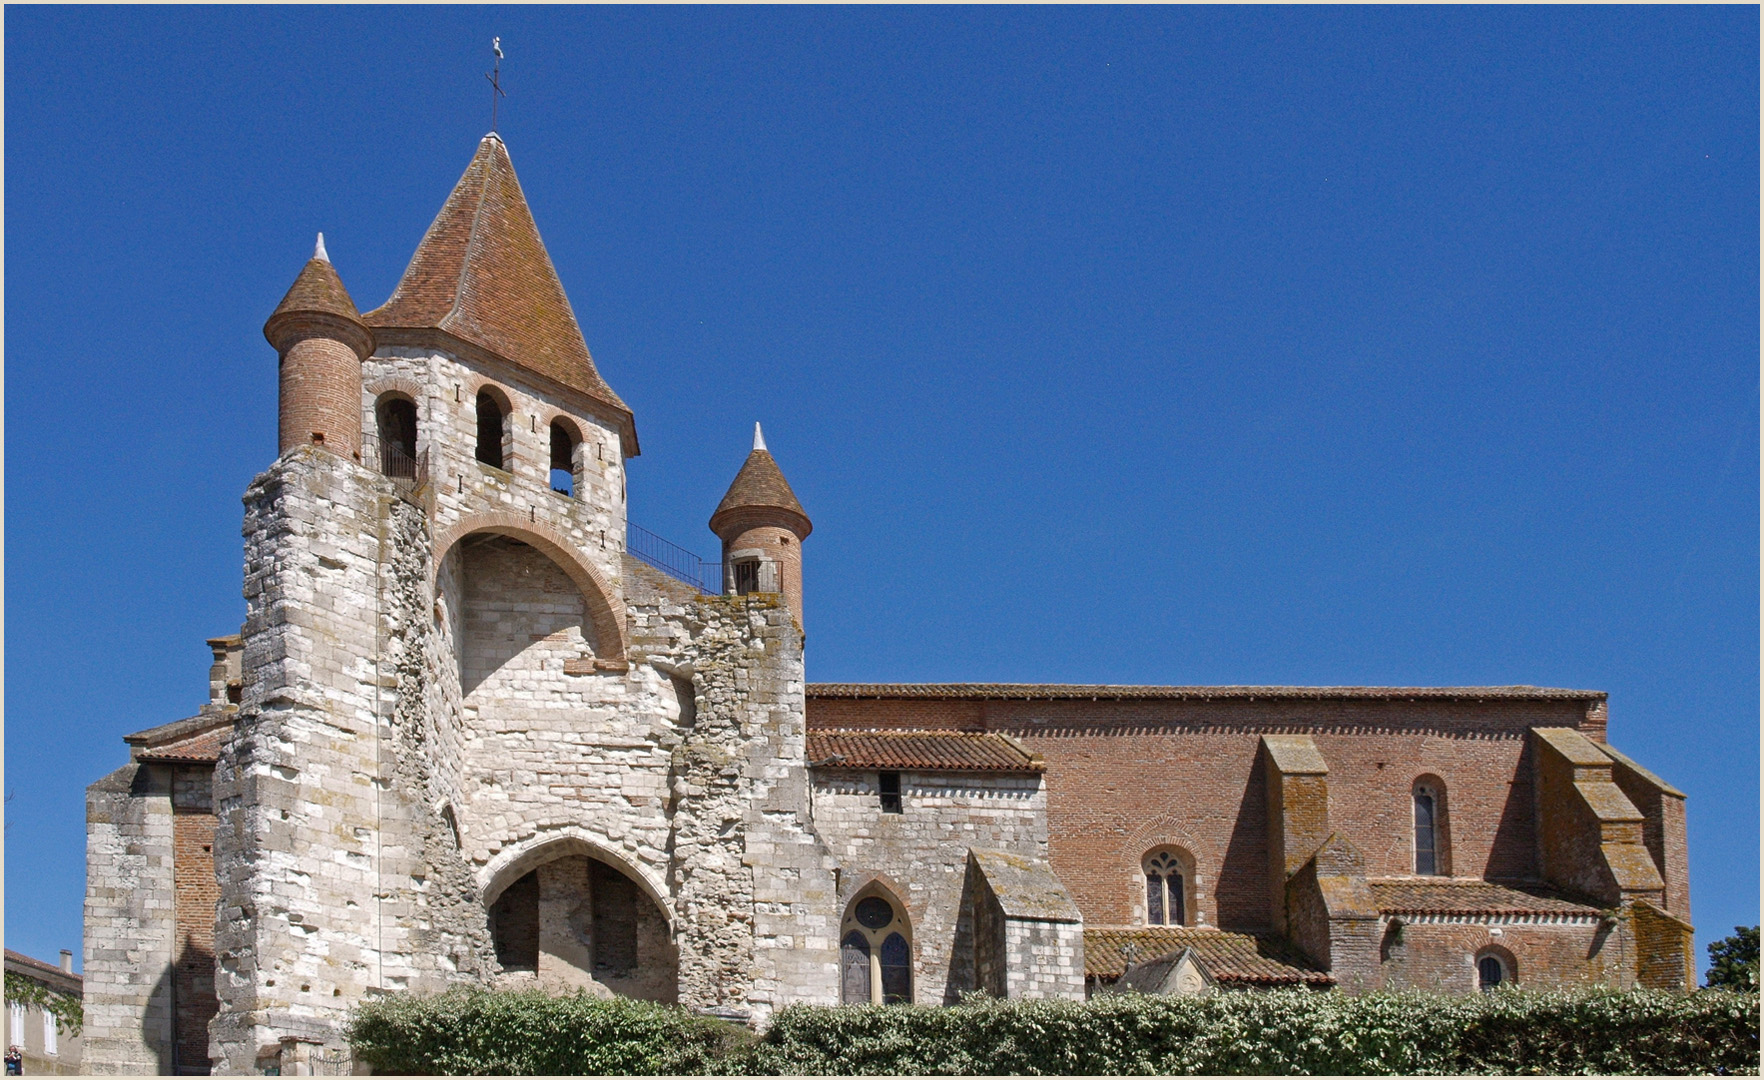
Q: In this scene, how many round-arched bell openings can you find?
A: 3